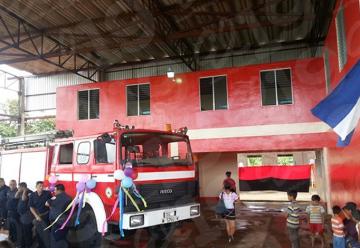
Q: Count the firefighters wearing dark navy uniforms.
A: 5